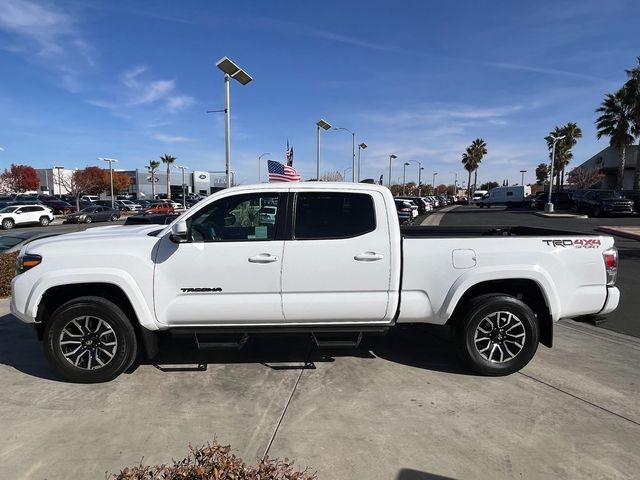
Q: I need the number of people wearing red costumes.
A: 0